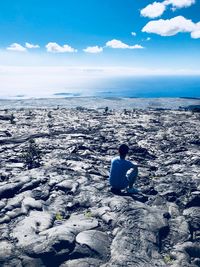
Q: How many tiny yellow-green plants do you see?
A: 3